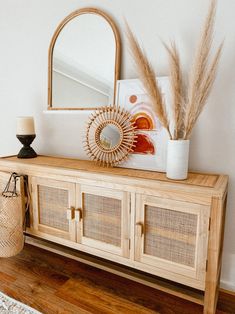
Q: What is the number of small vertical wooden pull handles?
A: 3